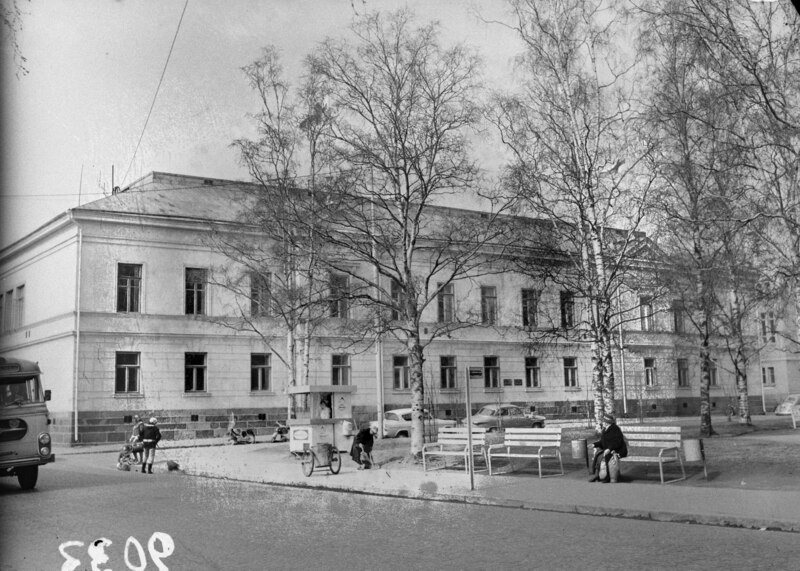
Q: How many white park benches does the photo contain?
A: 3